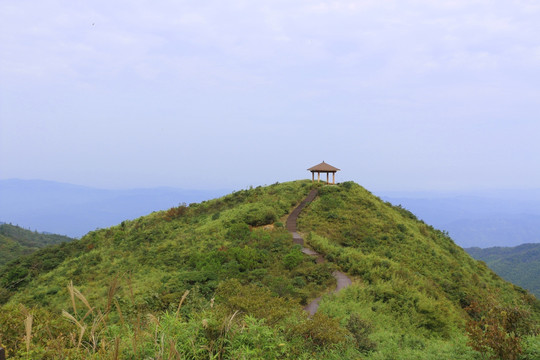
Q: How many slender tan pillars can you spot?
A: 4